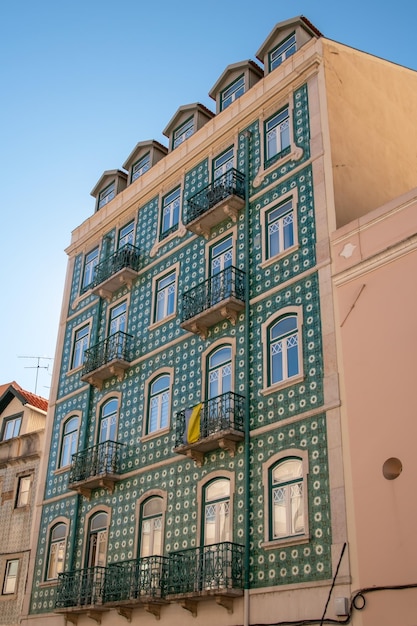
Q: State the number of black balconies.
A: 9